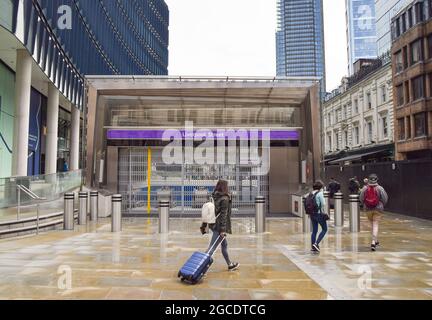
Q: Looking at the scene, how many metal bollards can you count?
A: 10